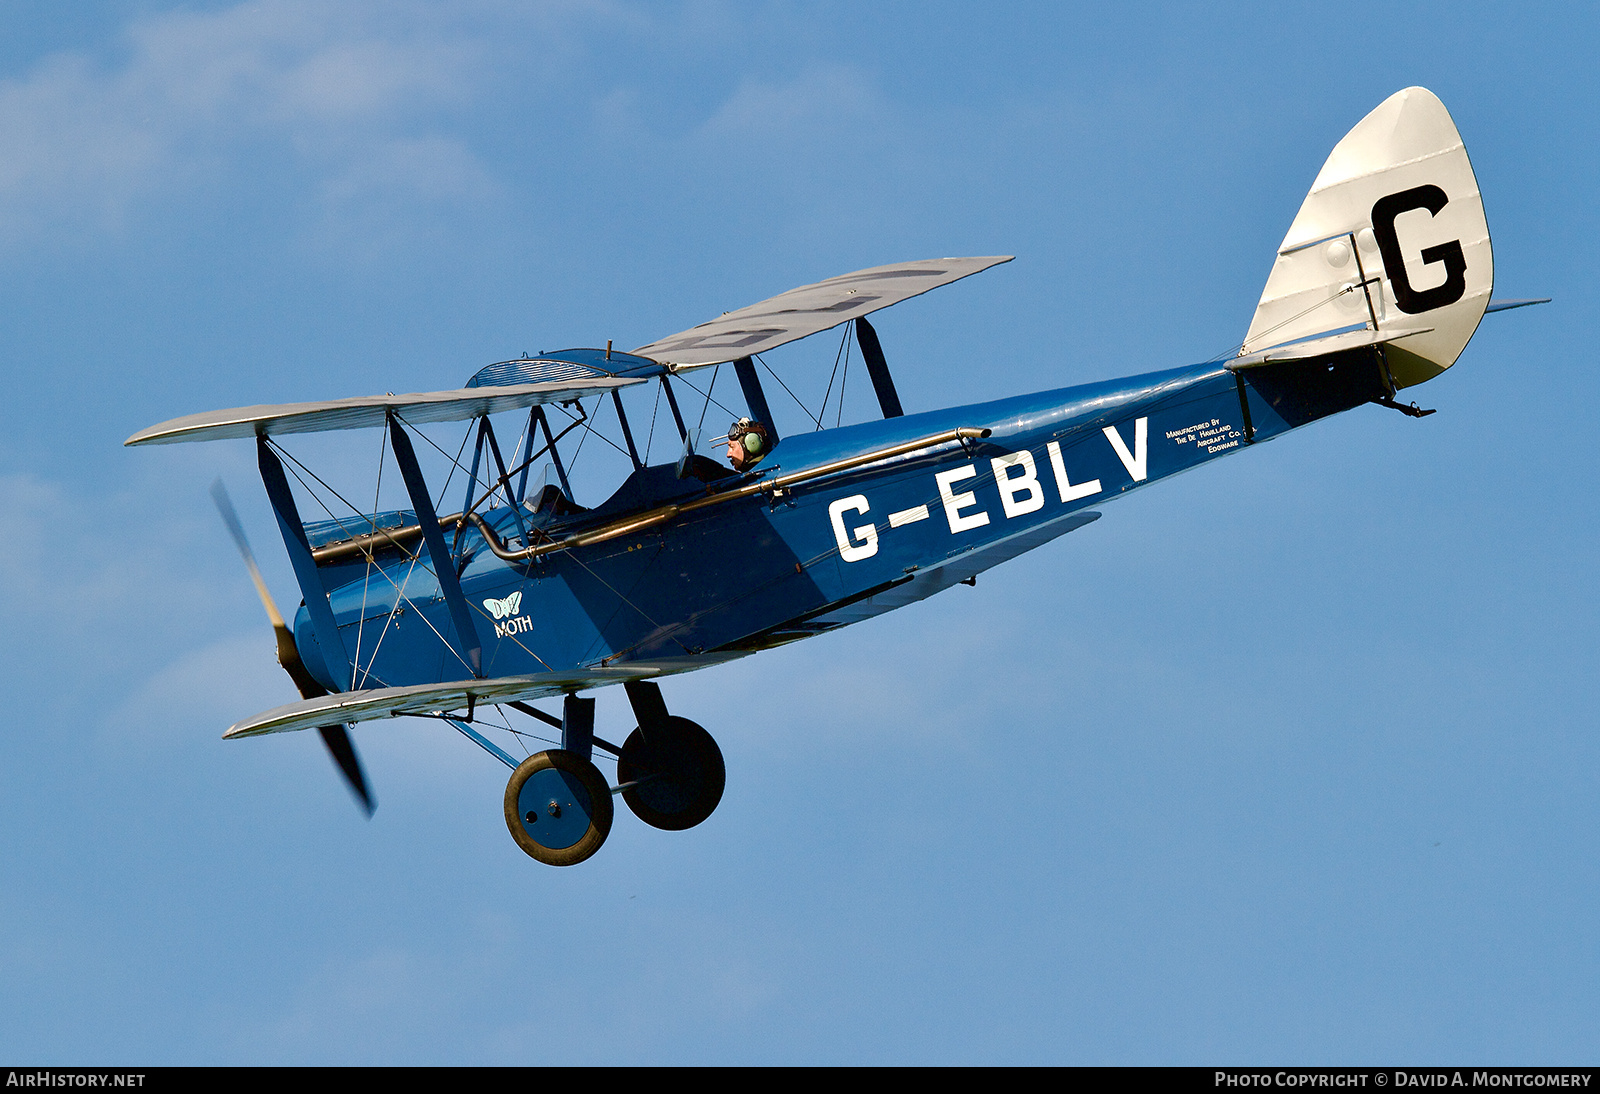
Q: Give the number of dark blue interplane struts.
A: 4